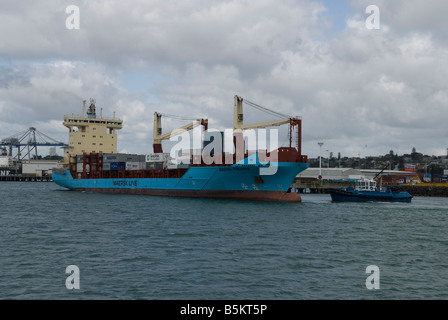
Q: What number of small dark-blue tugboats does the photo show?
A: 1